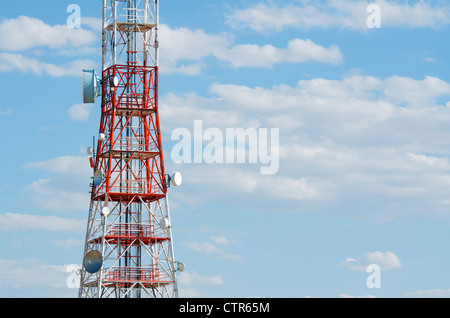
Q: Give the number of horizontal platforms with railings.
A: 6